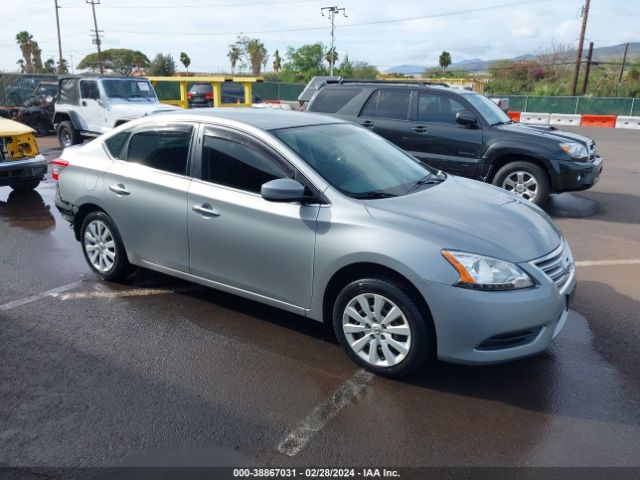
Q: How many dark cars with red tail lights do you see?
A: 1